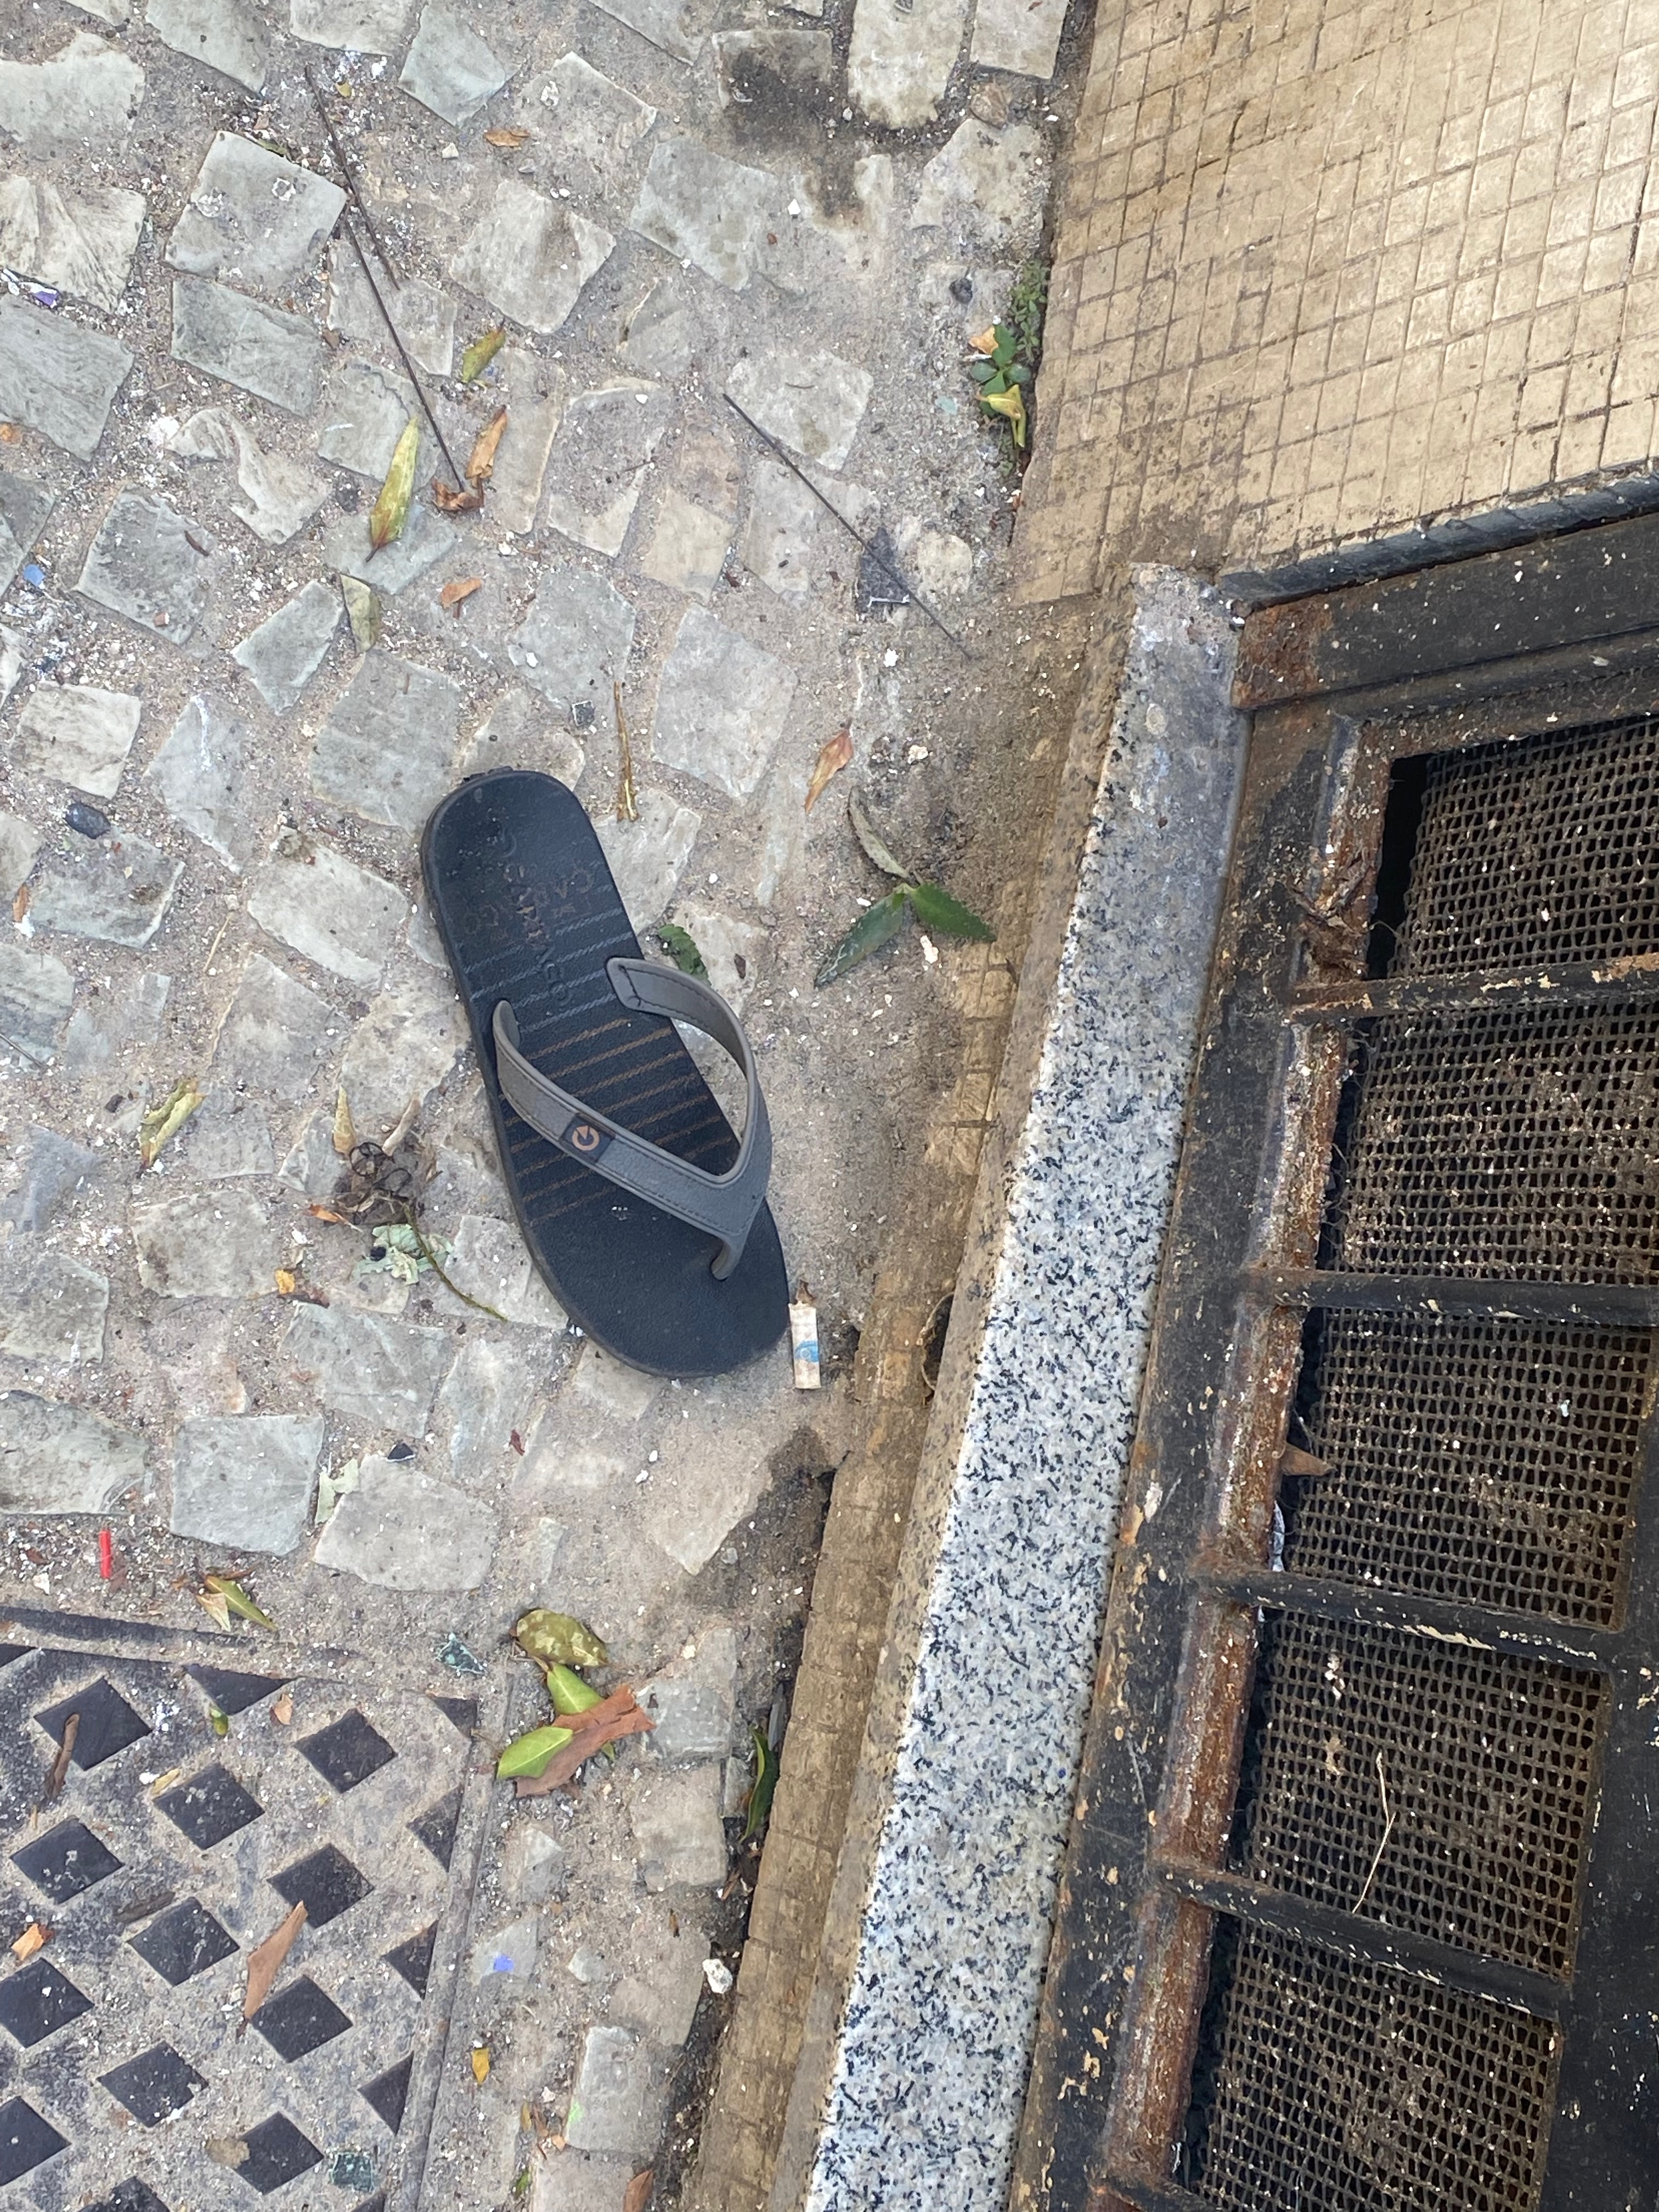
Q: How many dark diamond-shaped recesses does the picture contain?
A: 12